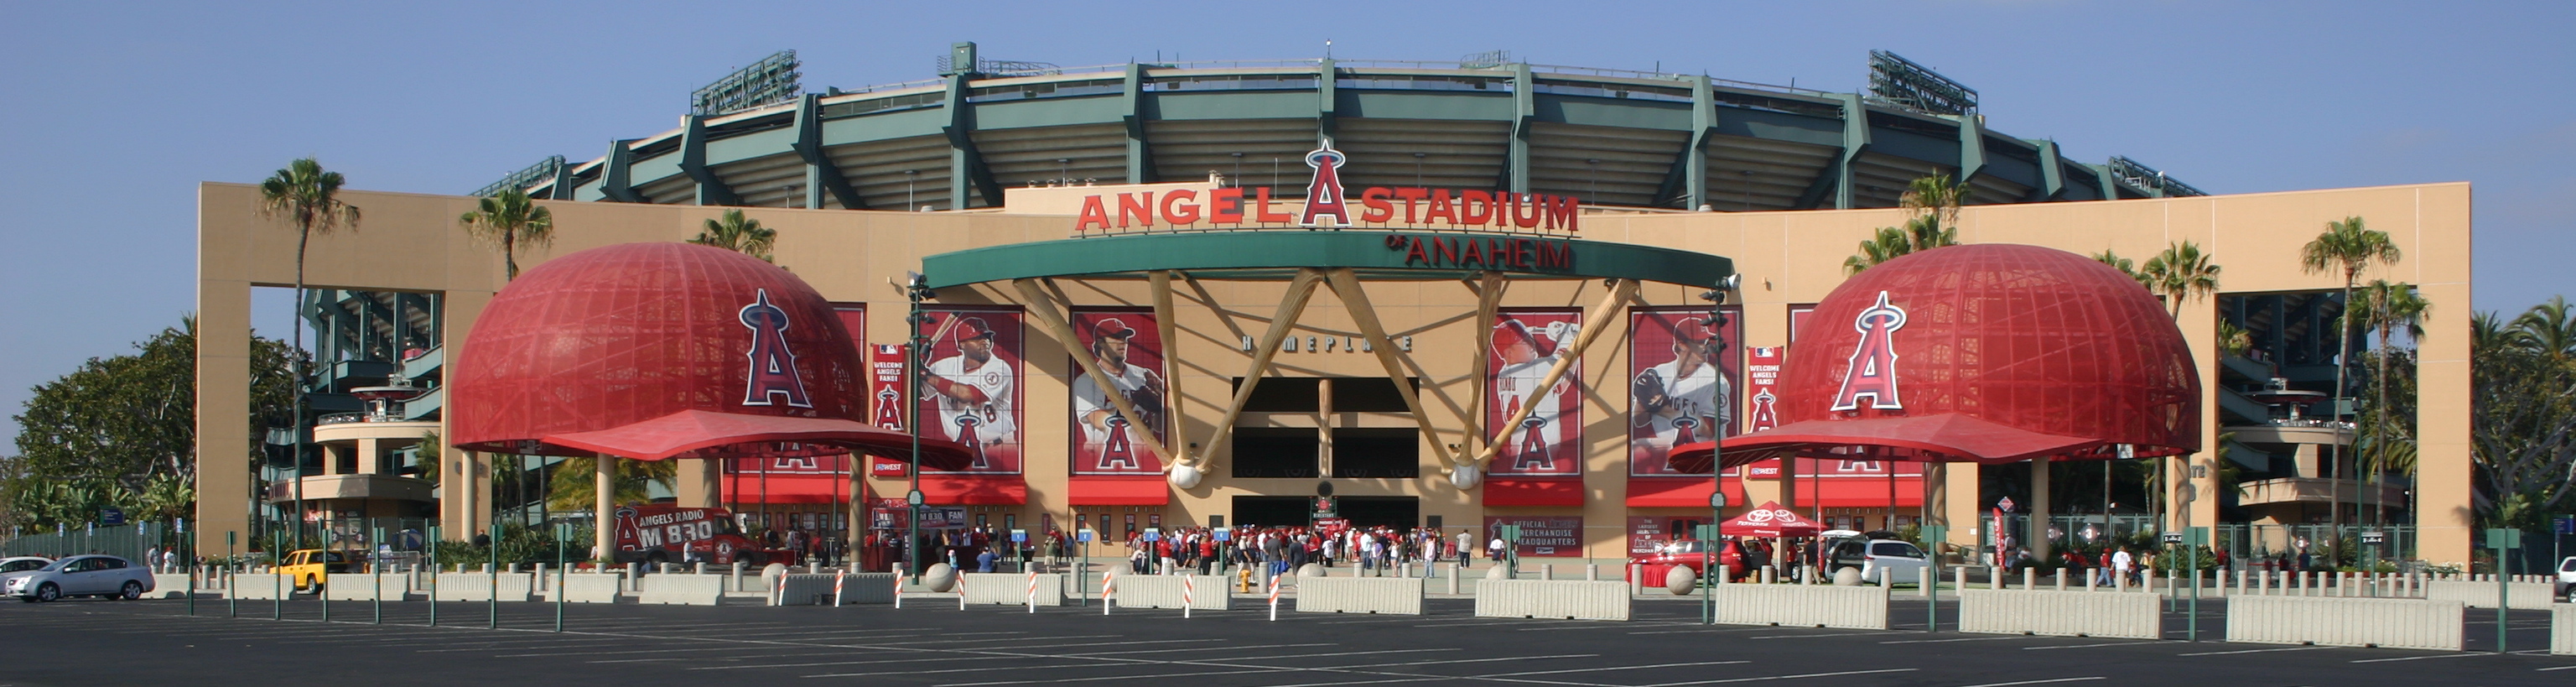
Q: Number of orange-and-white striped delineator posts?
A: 8